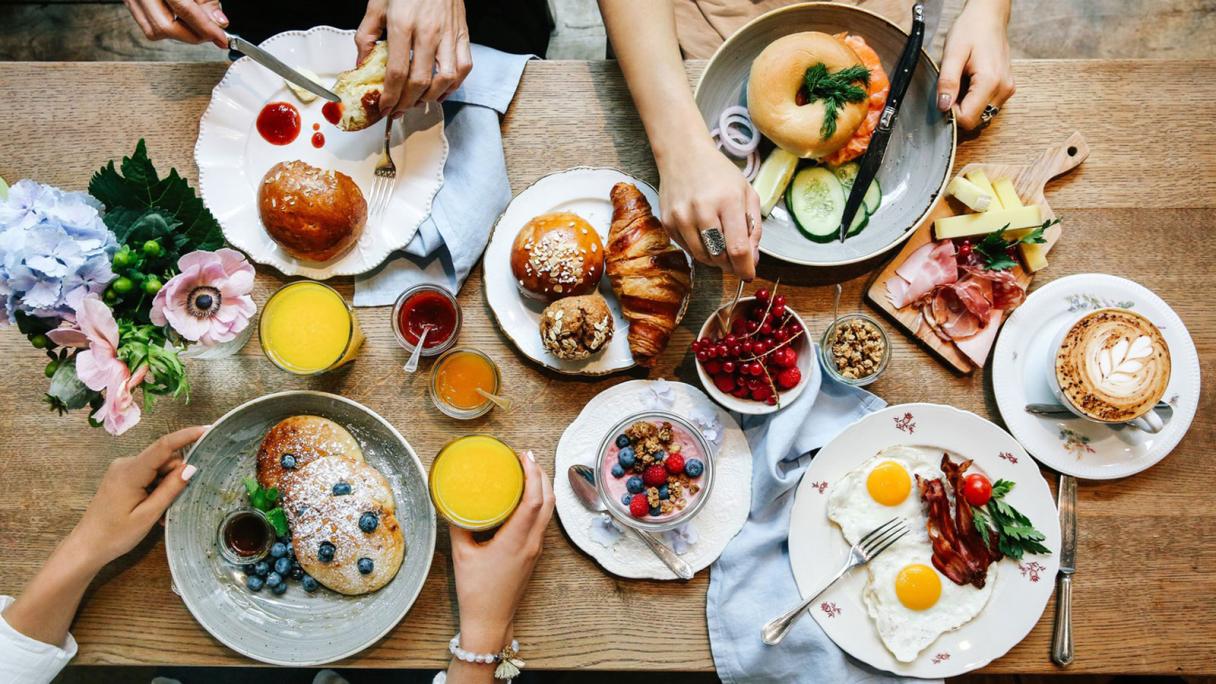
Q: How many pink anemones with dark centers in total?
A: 1